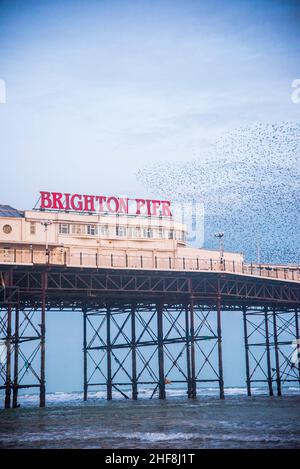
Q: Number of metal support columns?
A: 14